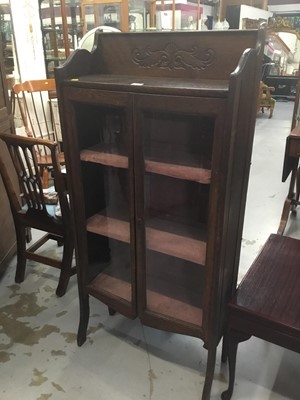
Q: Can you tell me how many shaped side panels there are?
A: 2